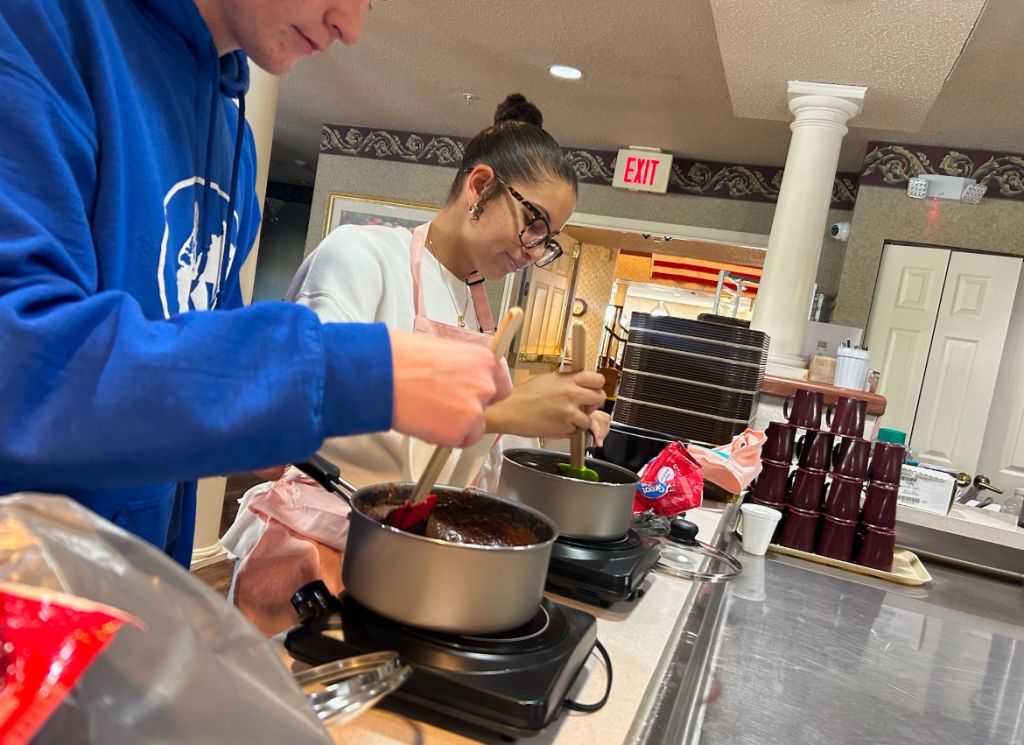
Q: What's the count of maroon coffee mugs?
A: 14